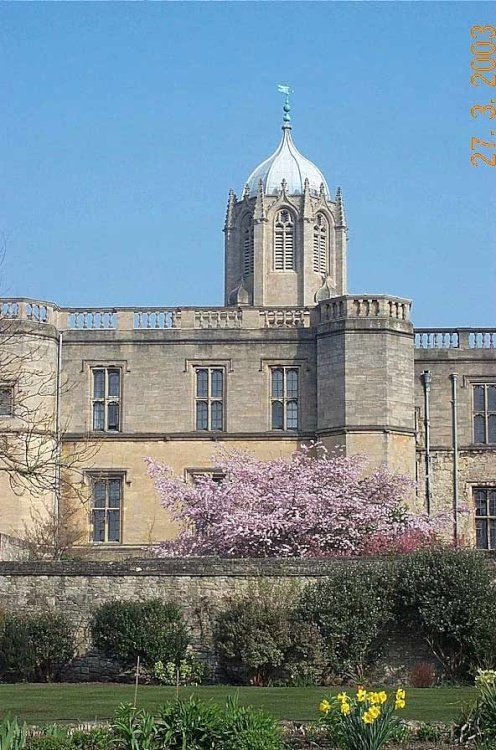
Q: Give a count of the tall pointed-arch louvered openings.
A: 3